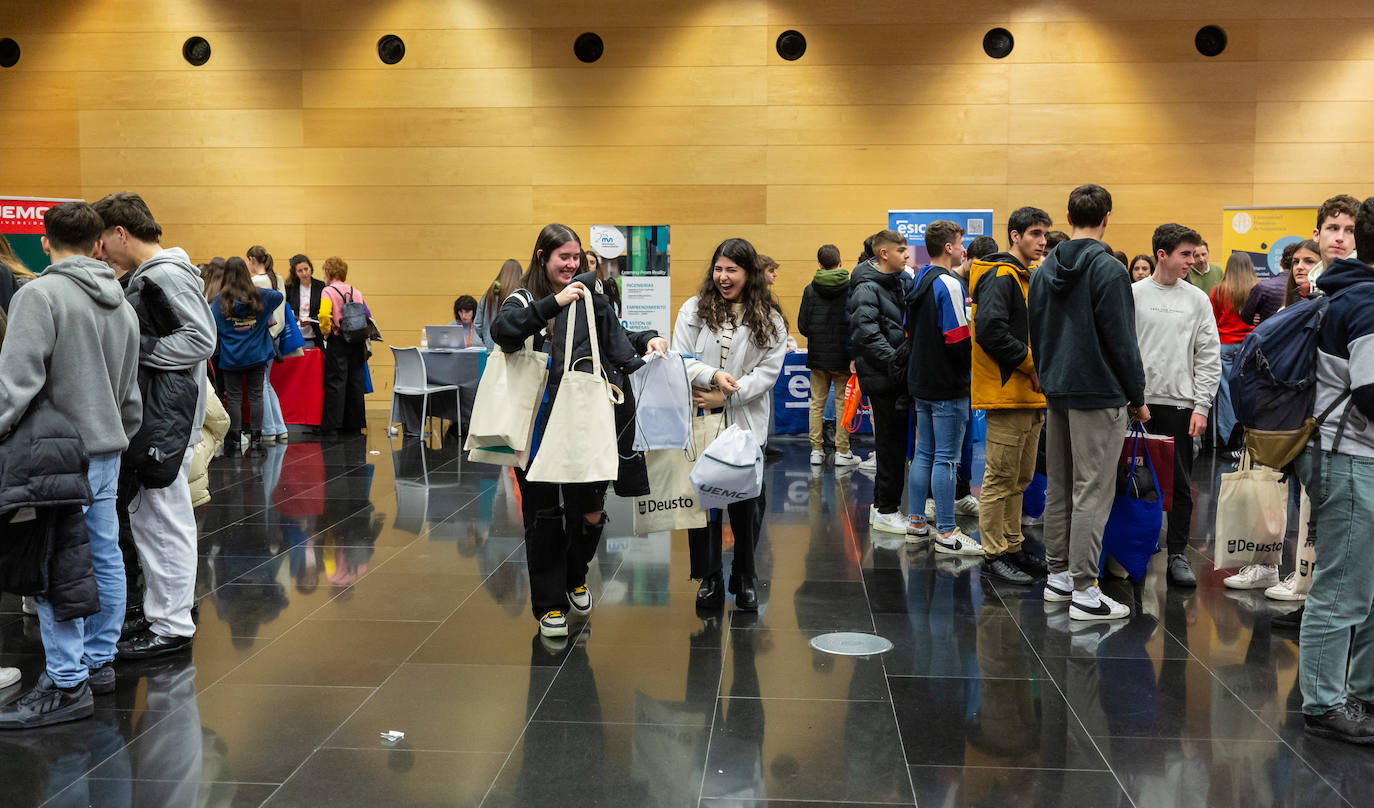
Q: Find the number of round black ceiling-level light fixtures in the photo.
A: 7